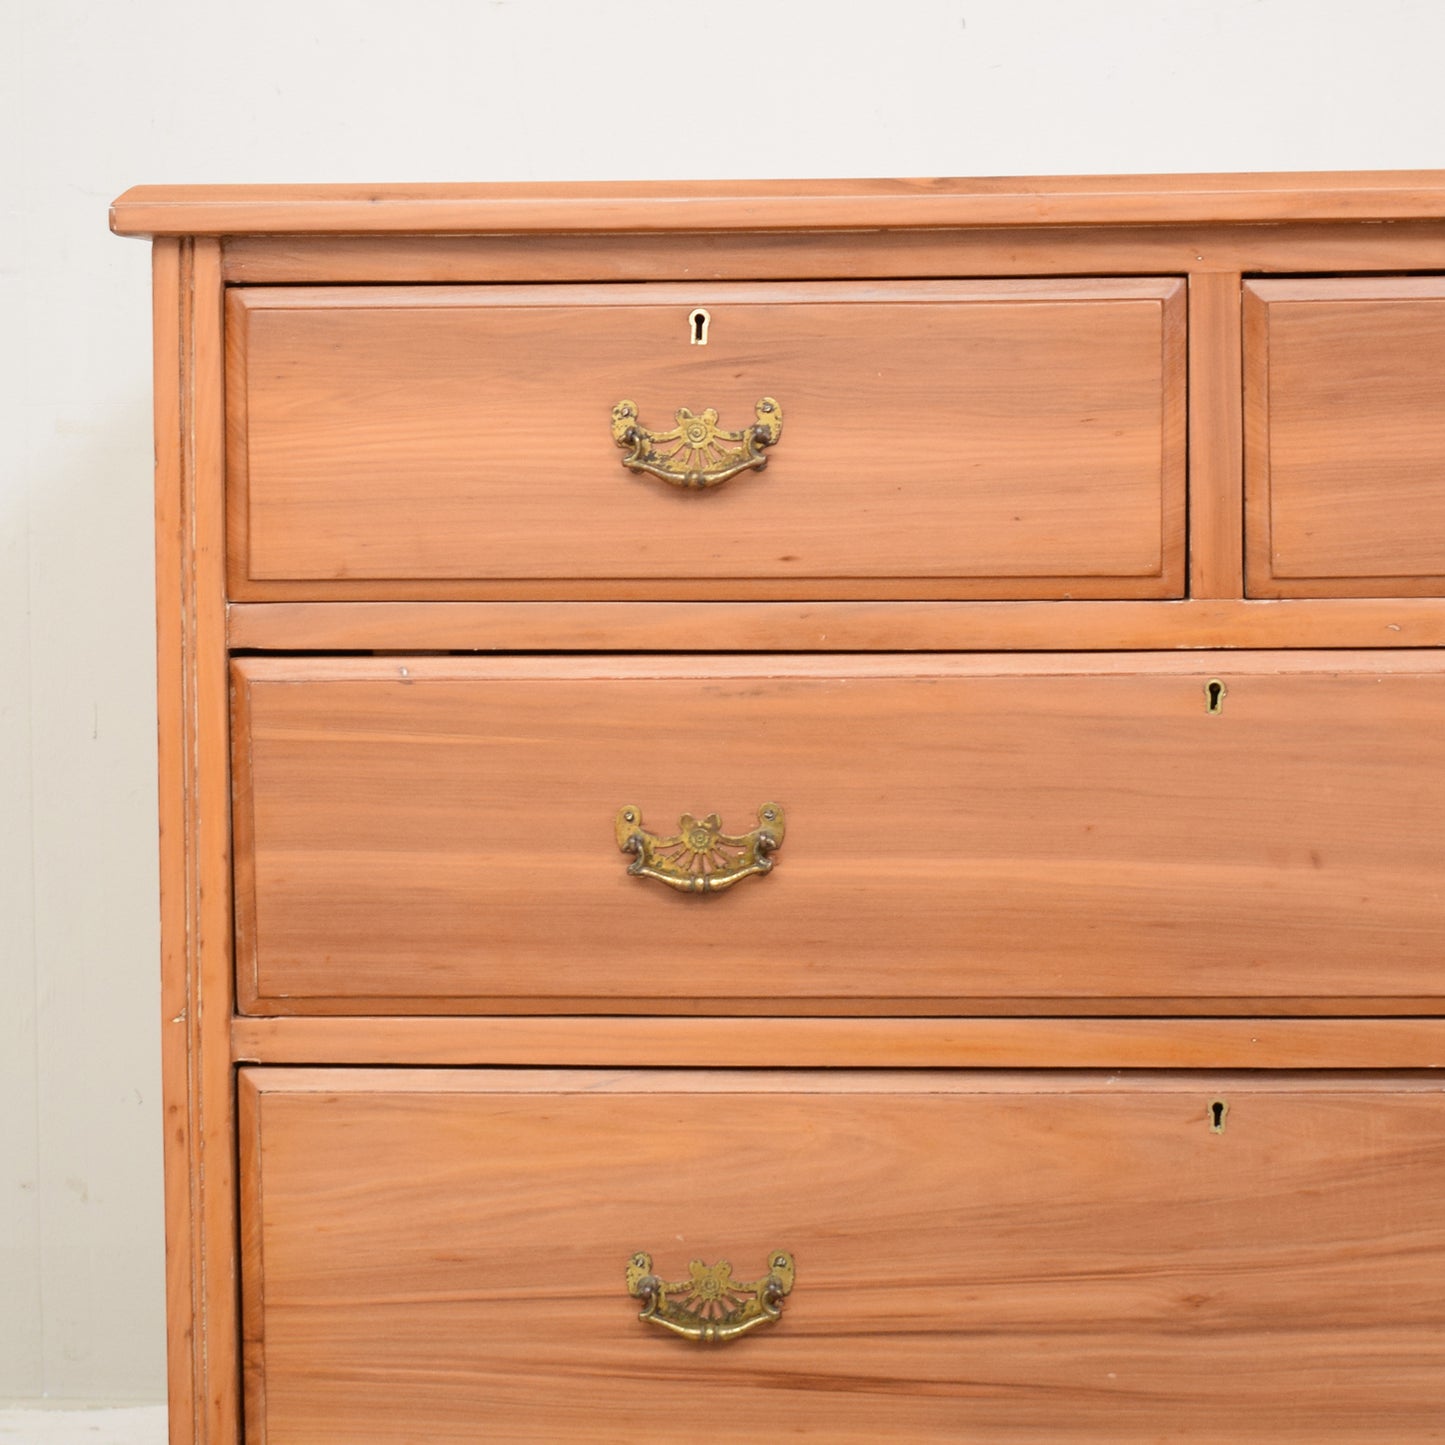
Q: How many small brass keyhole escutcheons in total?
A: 3